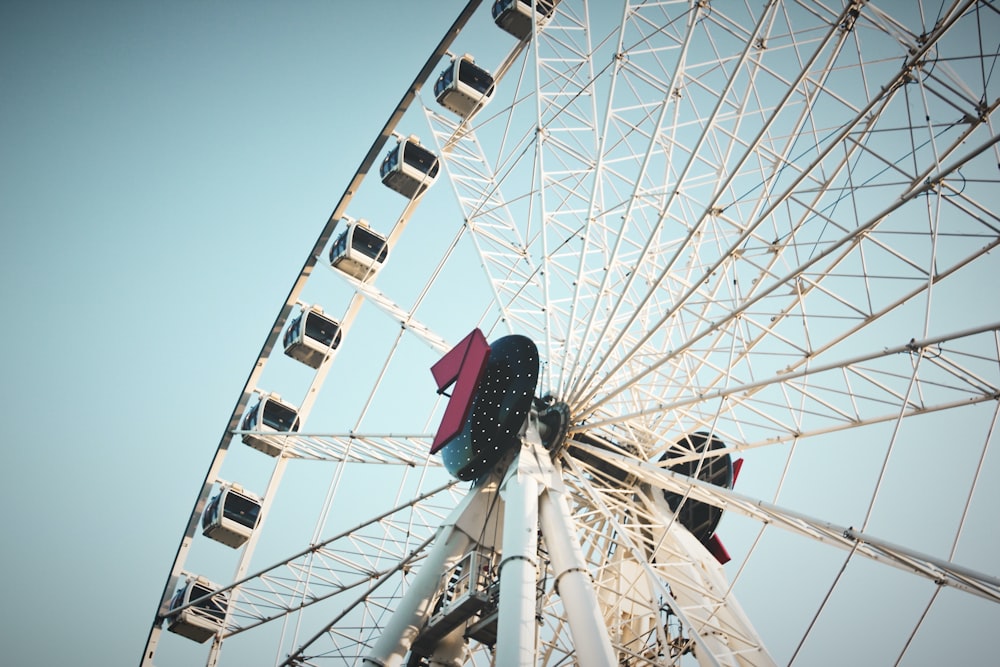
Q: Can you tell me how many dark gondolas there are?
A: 8